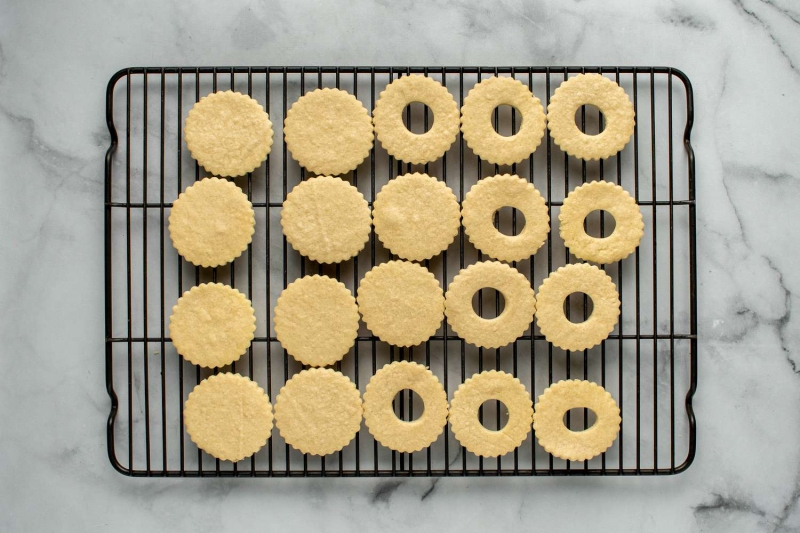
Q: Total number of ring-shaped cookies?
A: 10